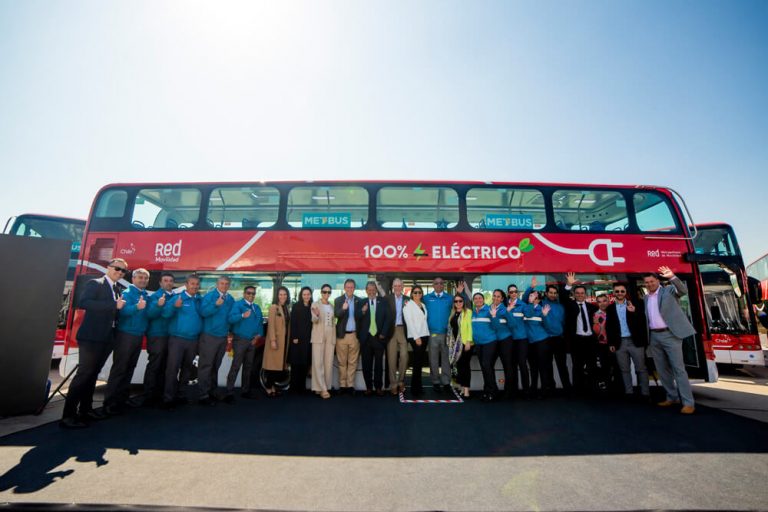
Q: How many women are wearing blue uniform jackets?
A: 4